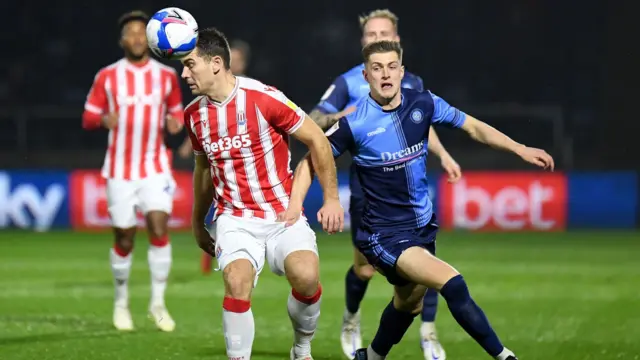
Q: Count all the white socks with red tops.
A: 4